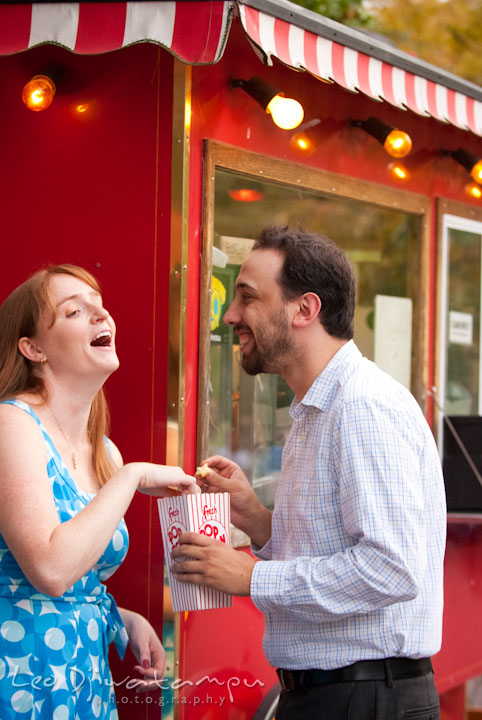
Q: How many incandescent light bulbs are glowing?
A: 4